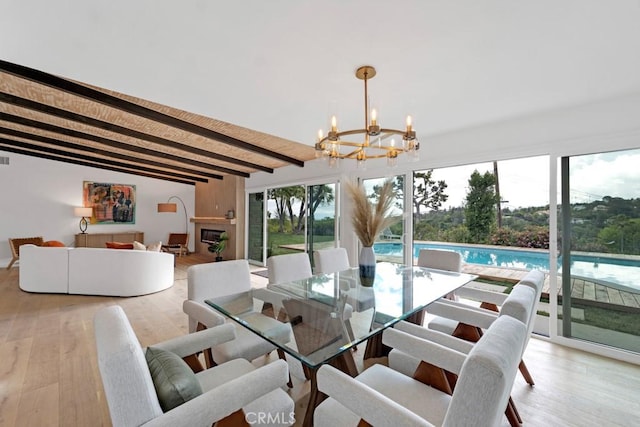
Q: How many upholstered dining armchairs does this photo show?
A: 8